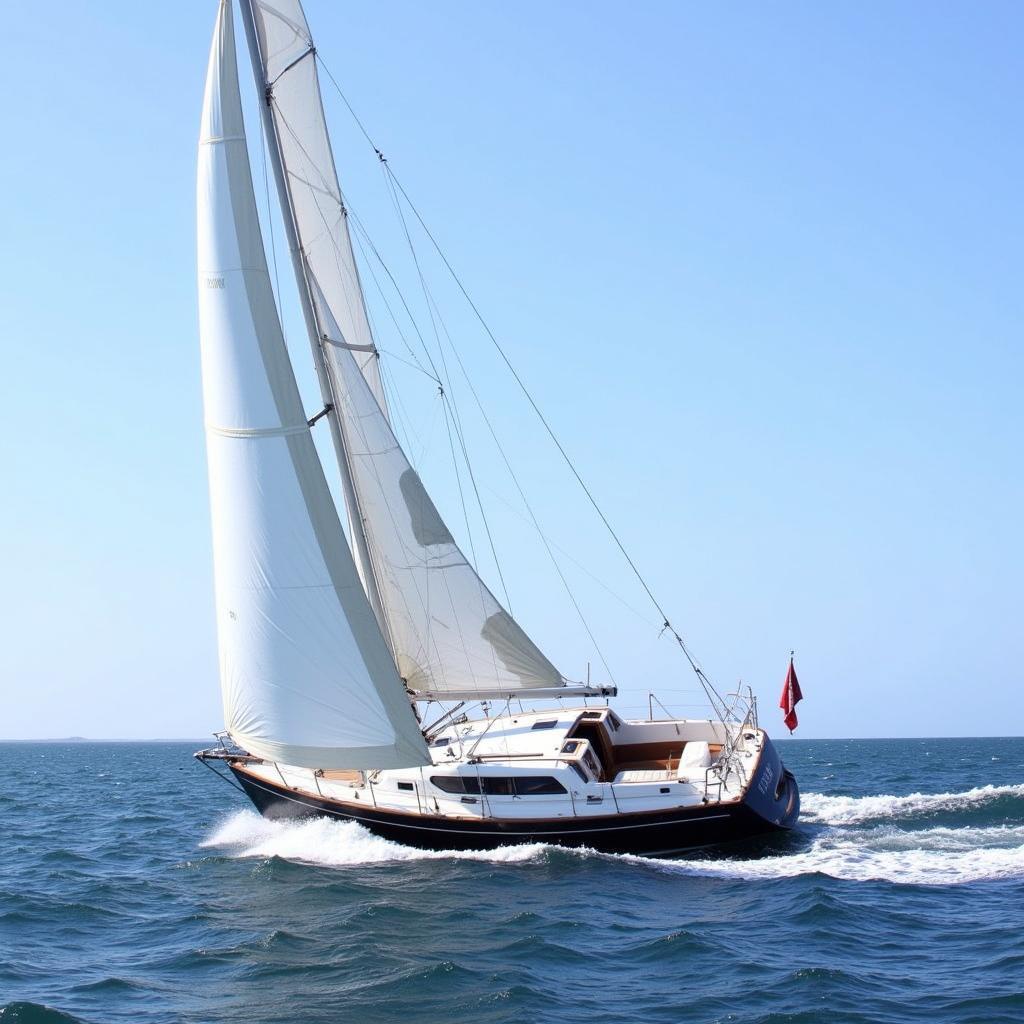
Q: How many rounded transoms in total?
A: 1